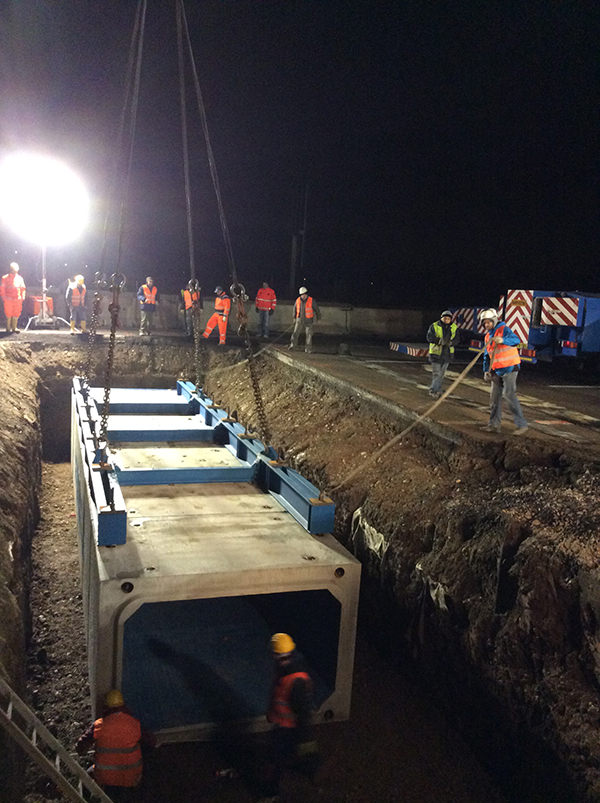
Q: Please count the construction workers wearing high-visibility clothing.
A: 11